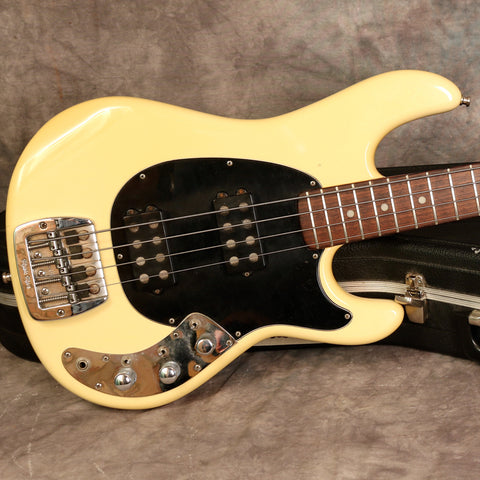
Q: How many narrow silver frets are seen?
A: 10